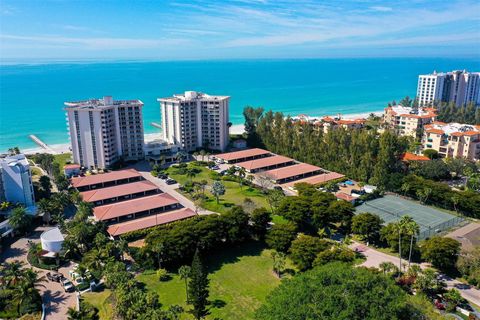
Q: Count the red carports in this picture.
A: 8